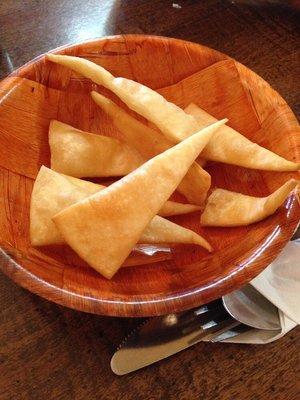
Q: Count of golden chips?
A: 7